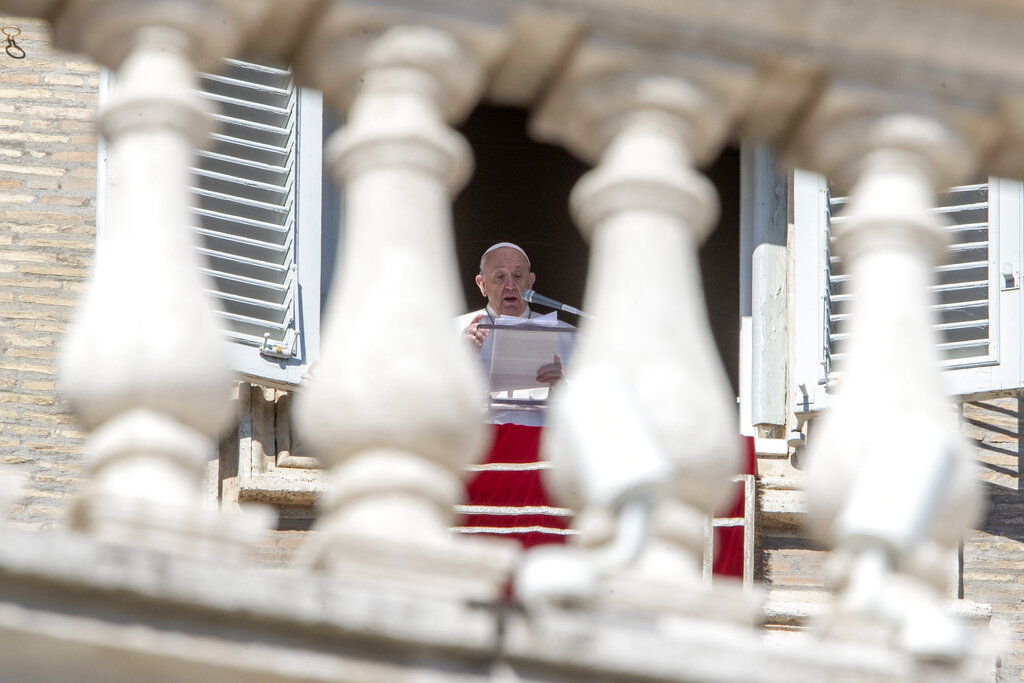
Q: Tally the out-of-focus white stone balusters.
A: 4